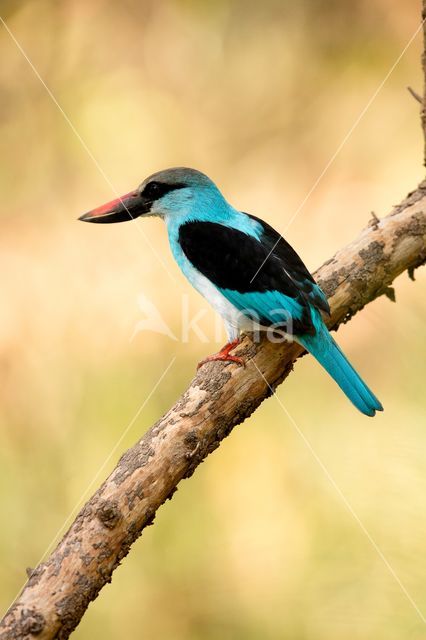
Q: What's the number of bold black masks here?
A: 1